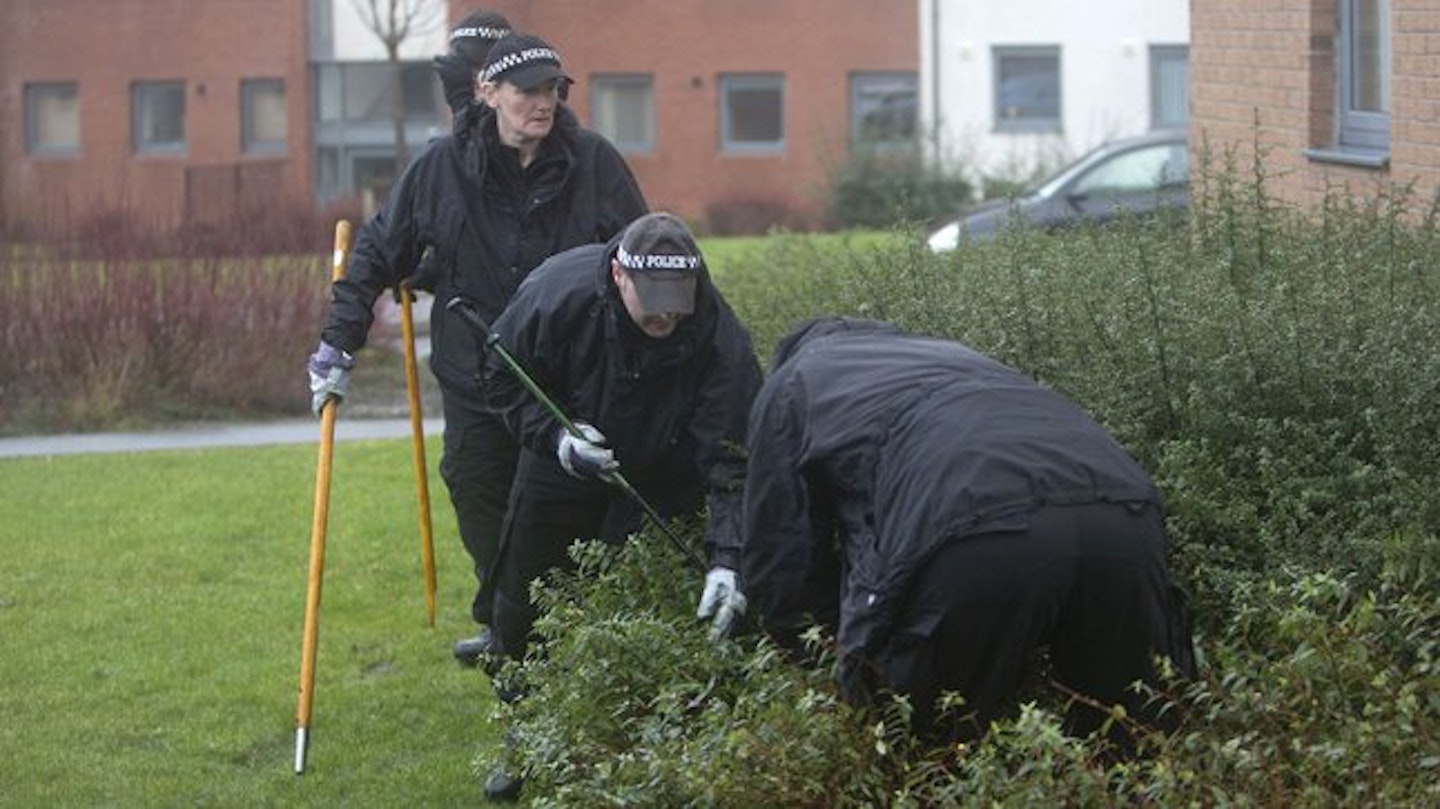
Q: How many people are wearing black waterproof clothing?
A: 4